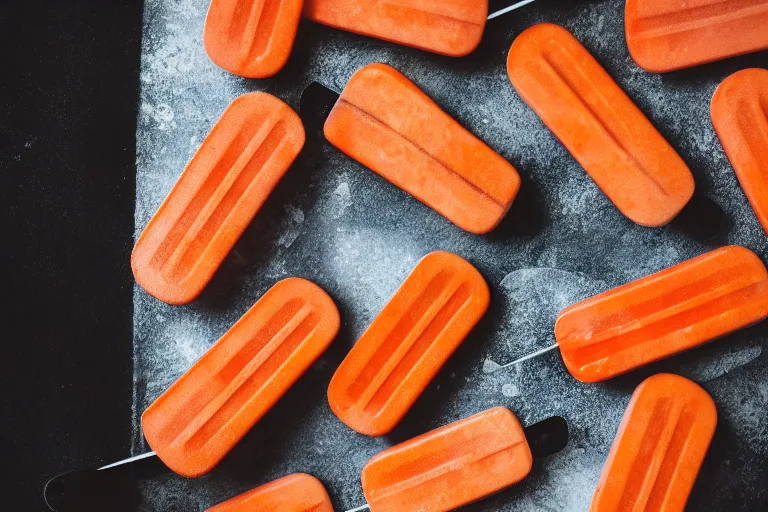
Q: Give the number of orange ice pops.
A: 13